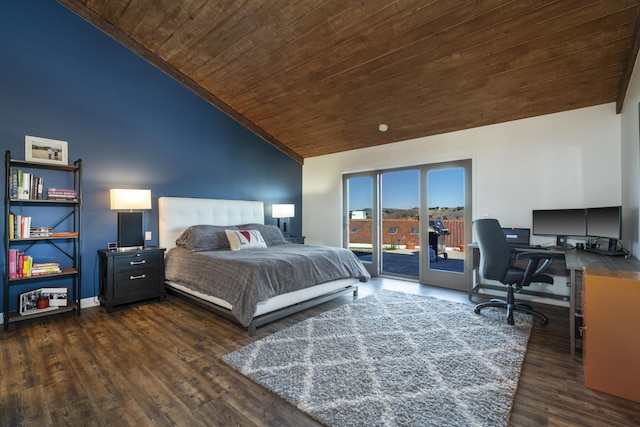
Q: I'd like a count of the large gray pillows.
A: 2